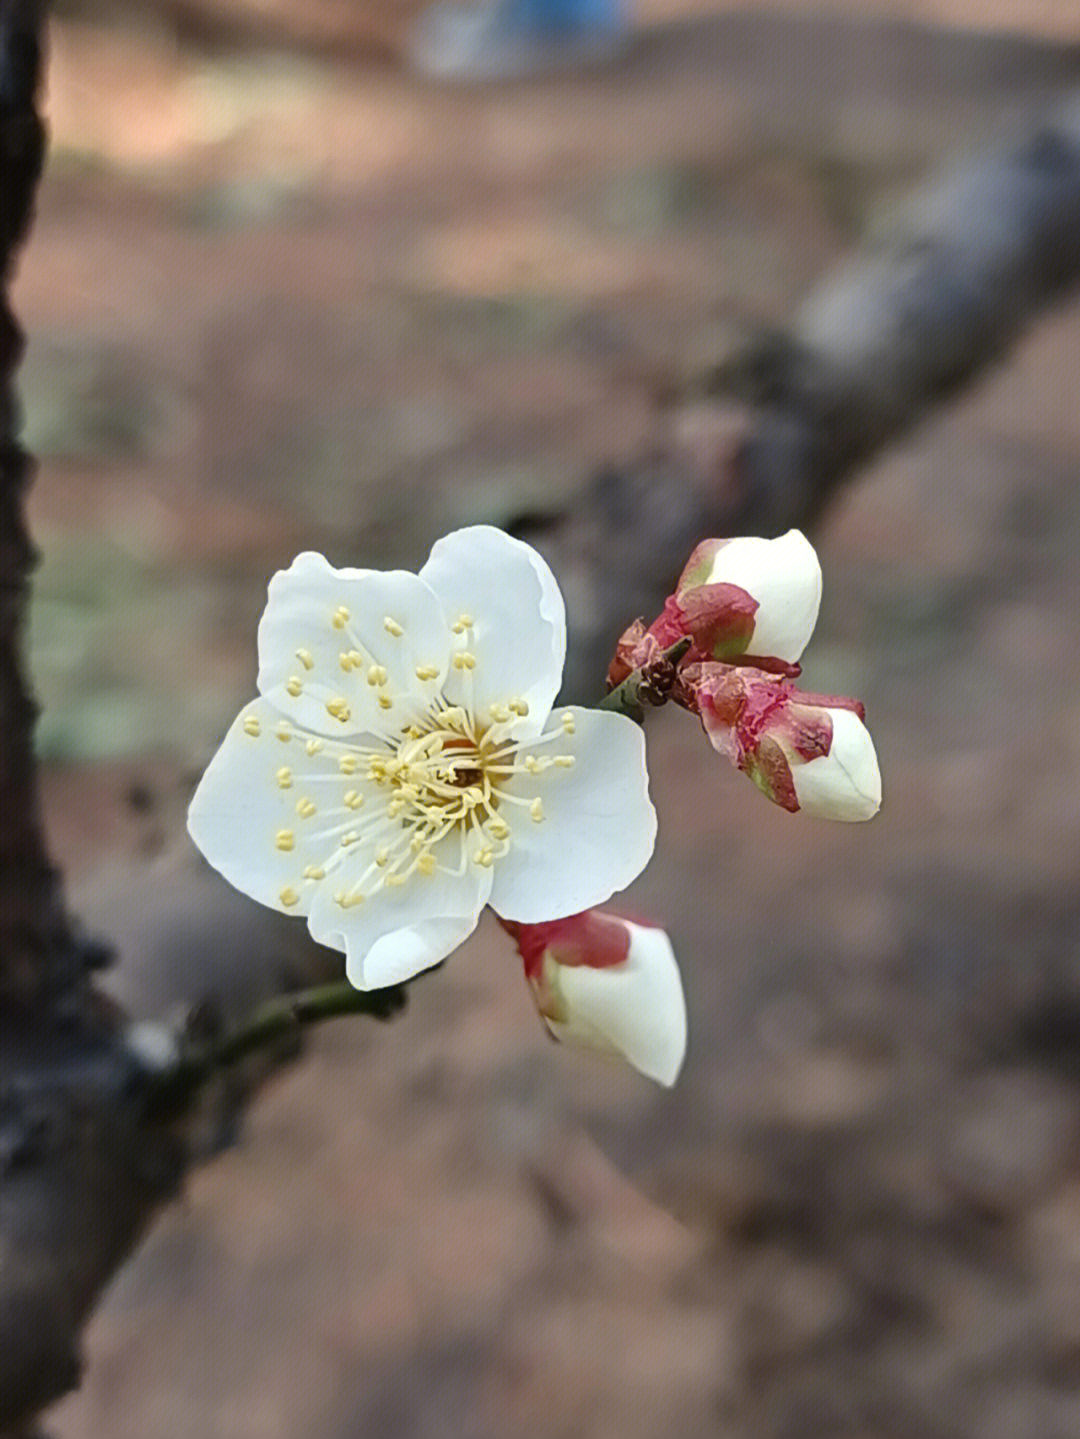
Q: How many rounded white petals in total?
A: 5